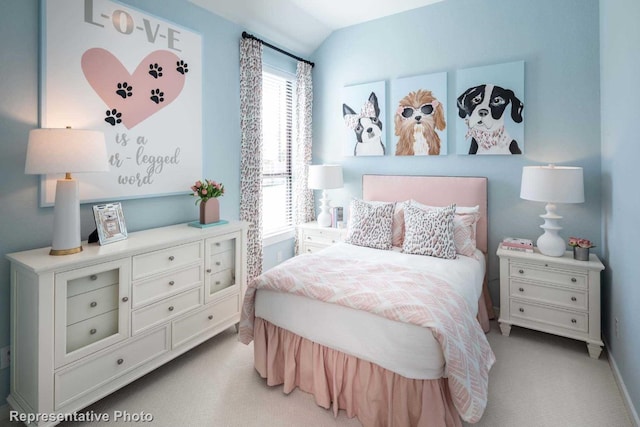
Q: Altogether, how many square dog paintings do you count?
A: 3